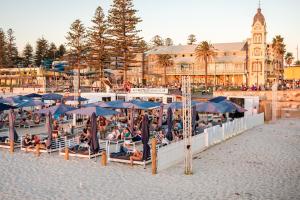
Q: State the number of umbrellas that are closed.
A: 8